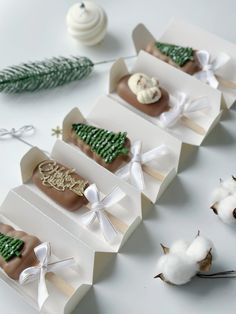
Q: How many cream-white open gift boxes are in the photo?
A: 5